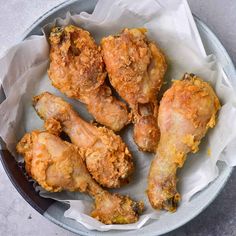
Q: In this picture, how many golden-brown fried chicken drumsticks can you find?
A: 5